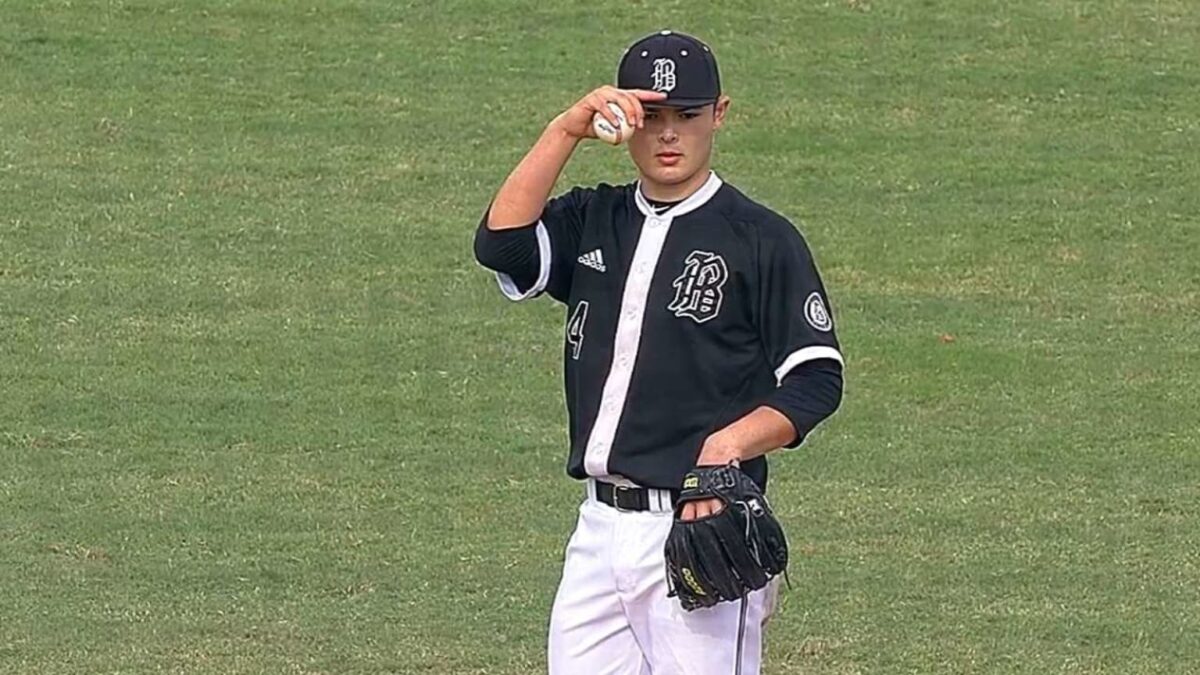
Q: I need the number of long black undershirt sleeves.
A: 2